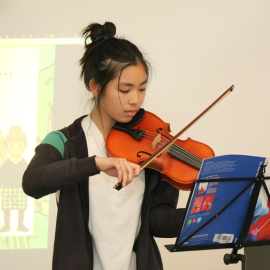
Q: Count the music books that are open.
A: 1